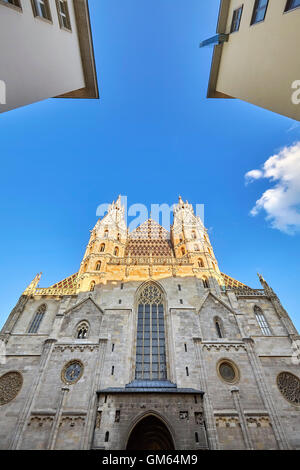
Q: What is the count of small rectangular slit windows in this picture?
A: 12